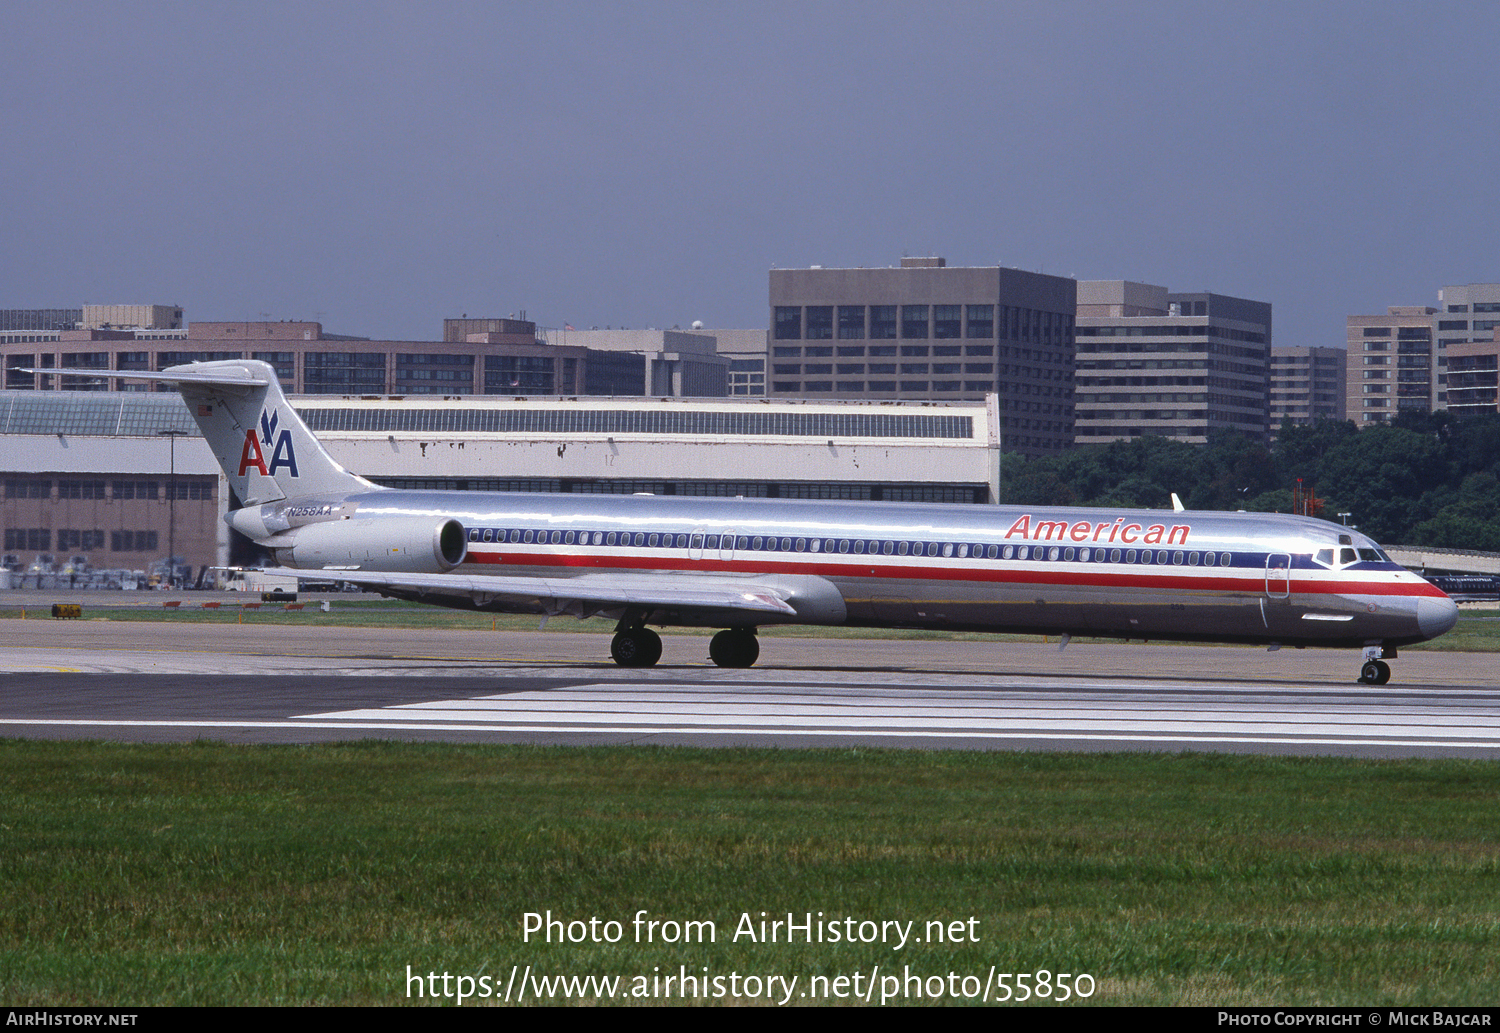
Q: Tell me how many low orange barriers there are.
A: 4